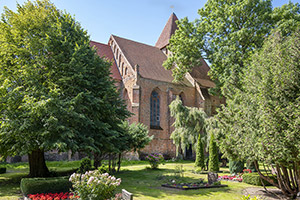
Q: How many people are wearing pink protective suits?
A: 0